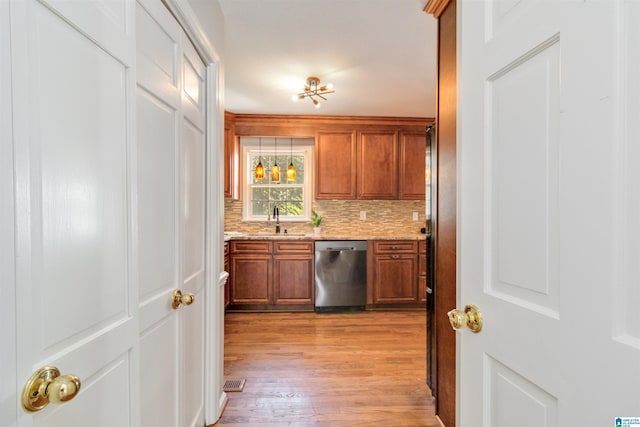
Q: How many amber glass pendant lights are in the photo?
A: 3